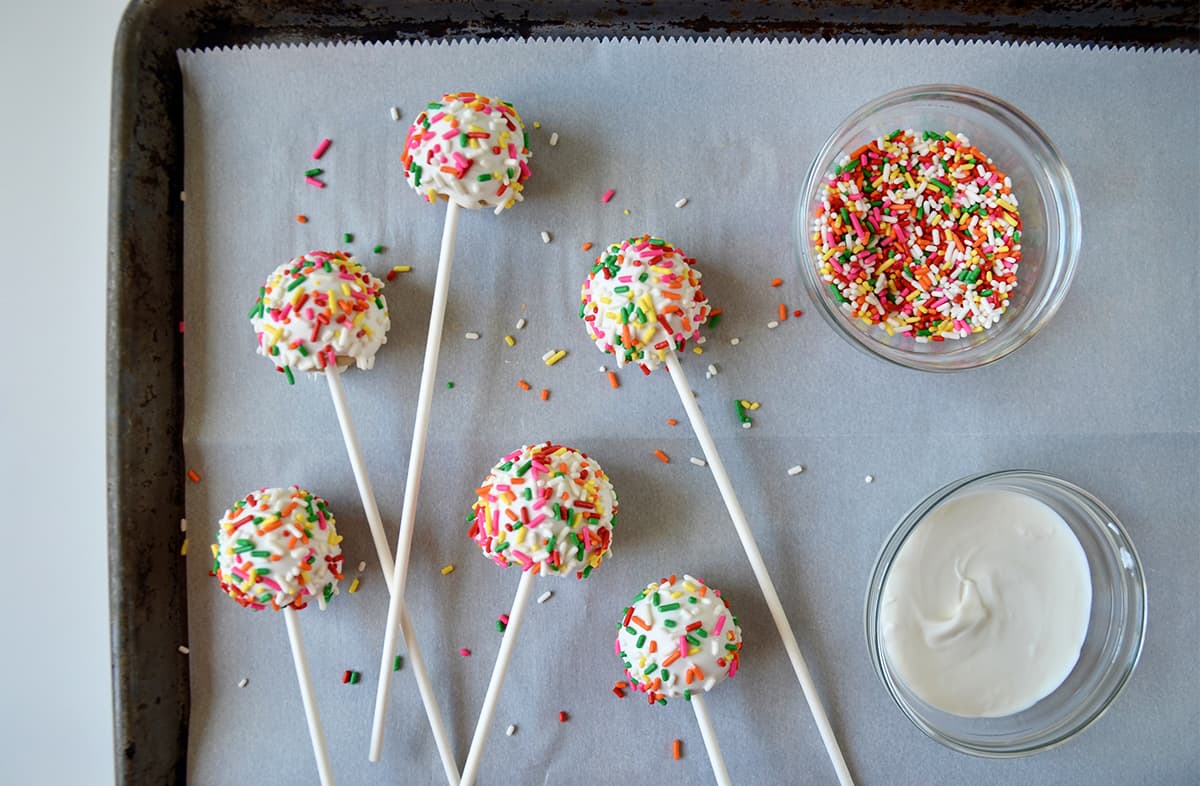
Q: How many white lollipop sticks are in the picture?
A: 6